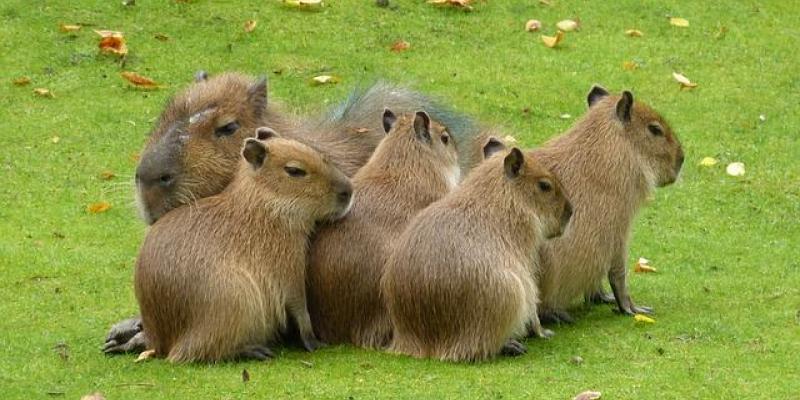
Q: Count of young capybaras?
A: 4